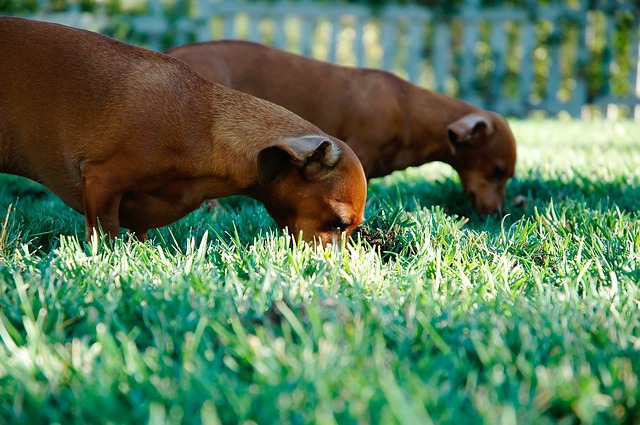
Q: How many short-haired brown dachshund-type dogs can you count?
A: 2